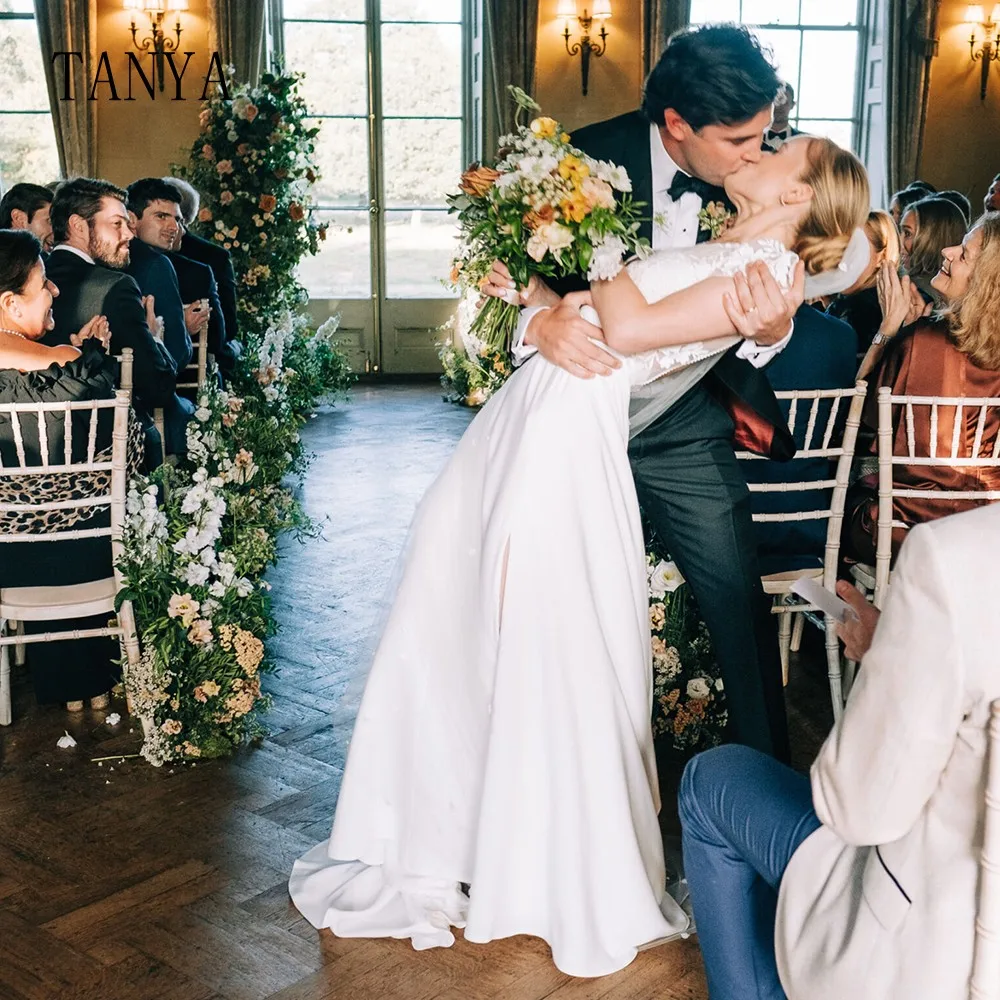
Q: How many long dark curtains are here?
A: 5